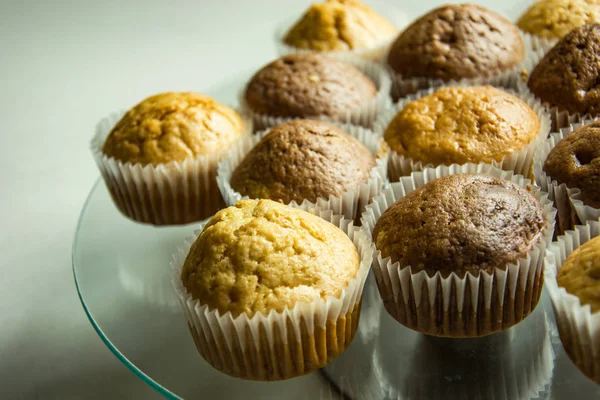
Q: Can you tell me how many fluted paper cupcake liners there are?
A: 12